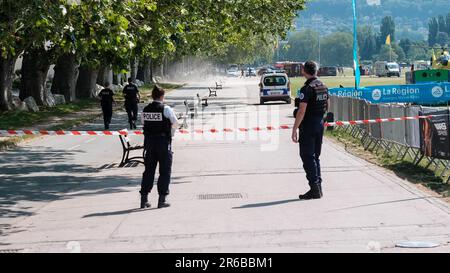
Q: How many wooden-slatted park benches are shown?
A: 6